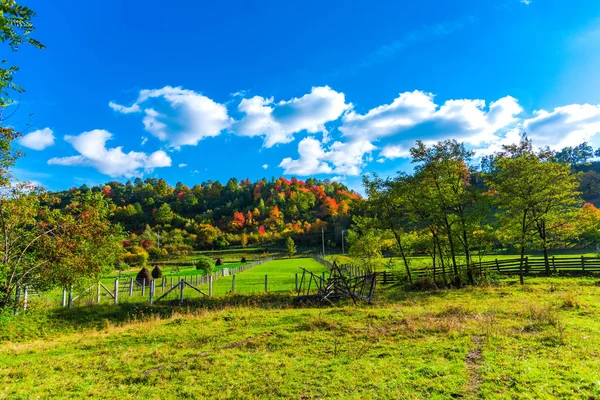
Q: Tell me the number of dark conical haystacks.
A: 4